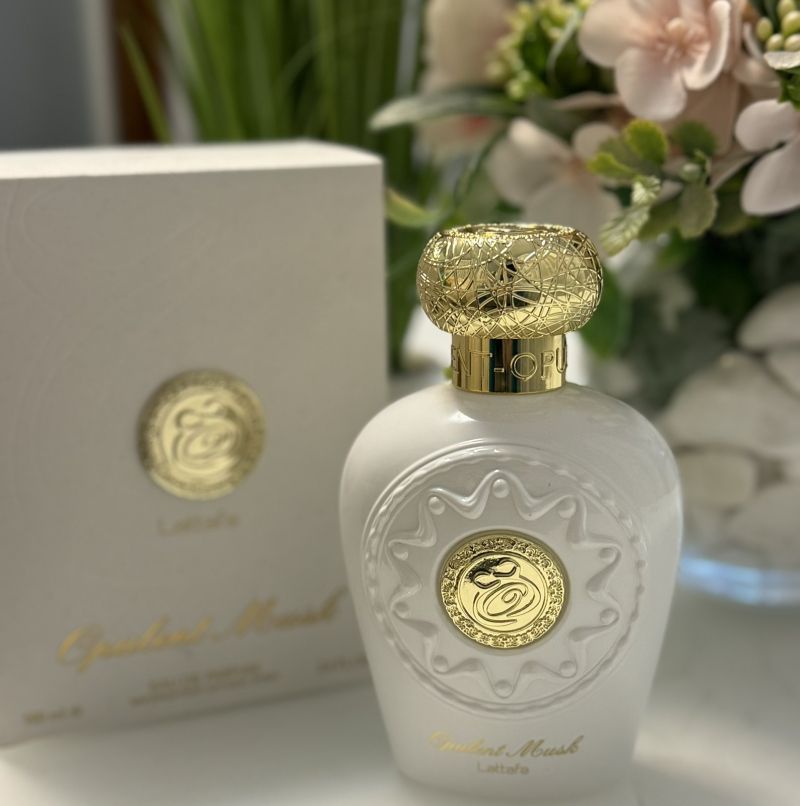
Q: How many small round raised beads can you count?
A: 10